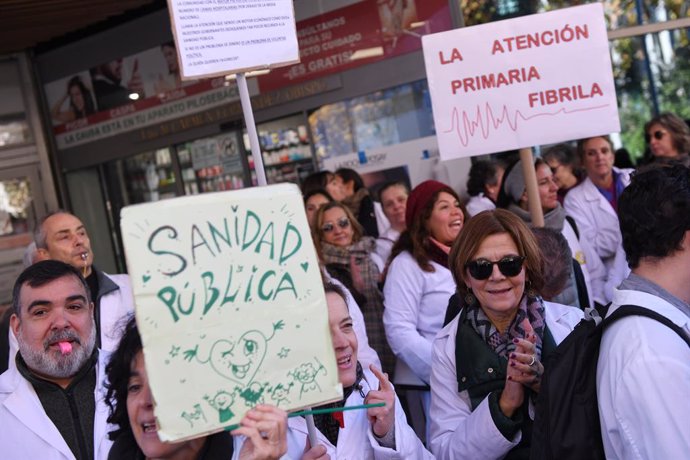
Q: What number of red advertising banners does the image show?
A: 1